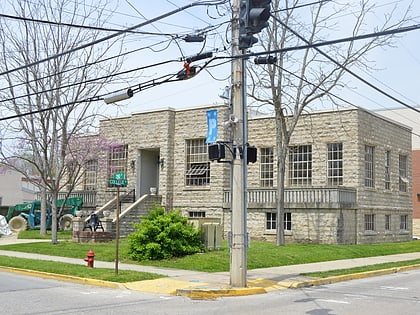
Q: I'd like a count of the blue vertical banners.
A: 1